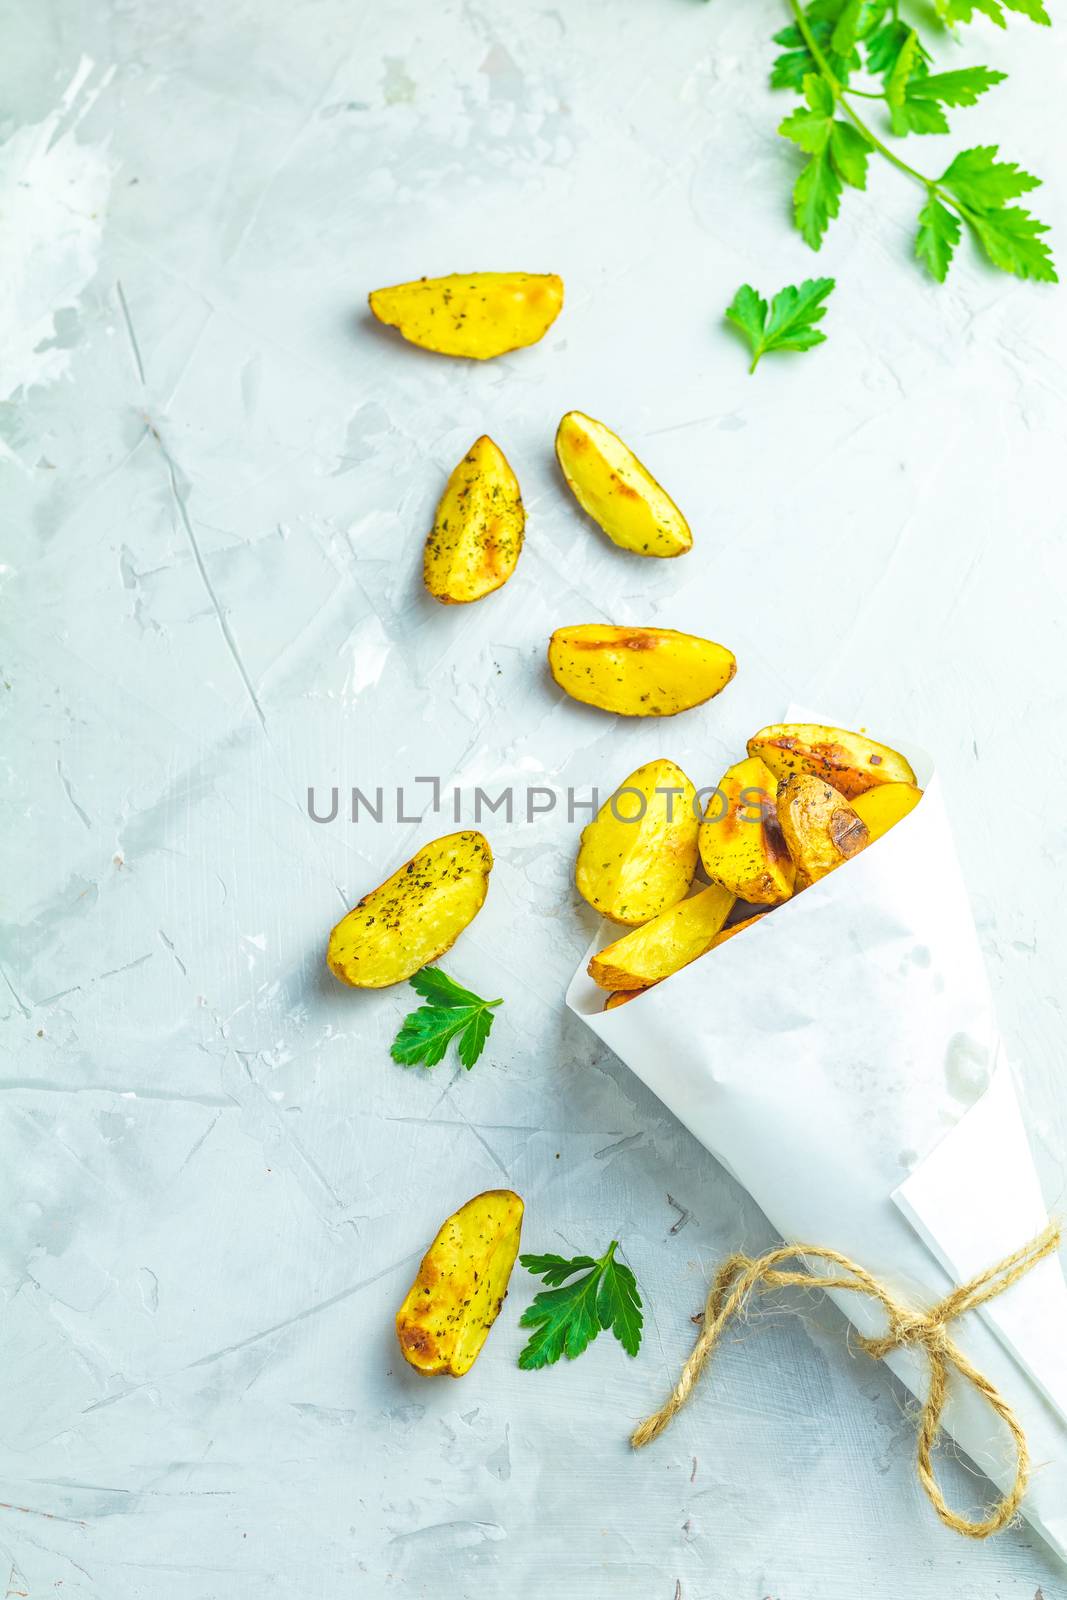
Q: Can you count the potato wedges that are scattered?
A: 6